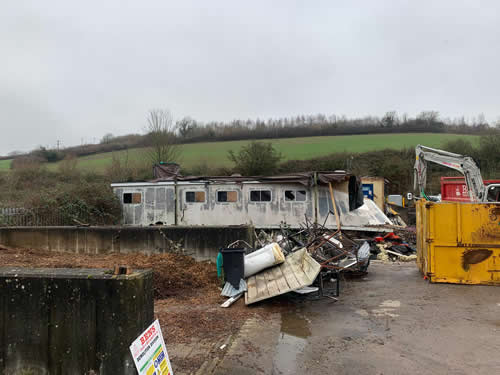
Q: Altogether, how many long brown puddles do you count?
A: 1